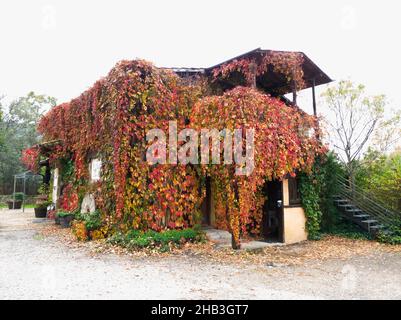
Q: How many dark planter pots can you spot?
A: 3